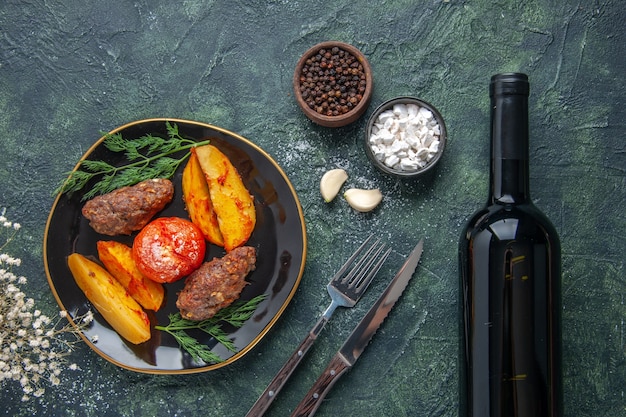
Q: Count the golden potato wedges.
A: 4